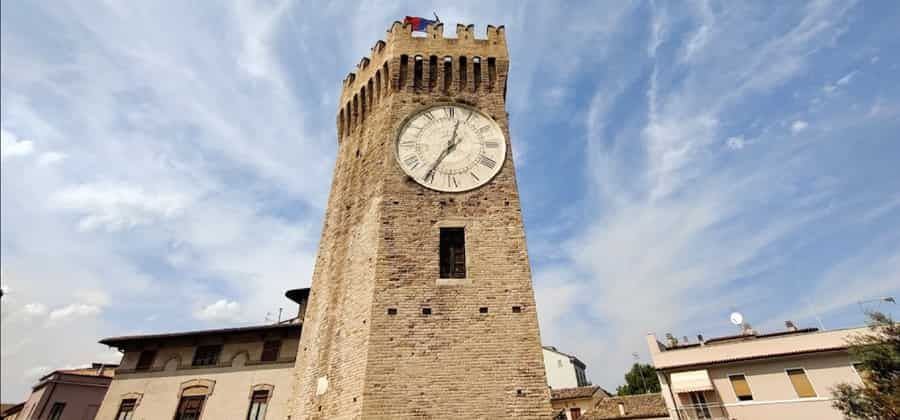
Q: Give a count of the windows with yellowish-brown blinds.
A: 2